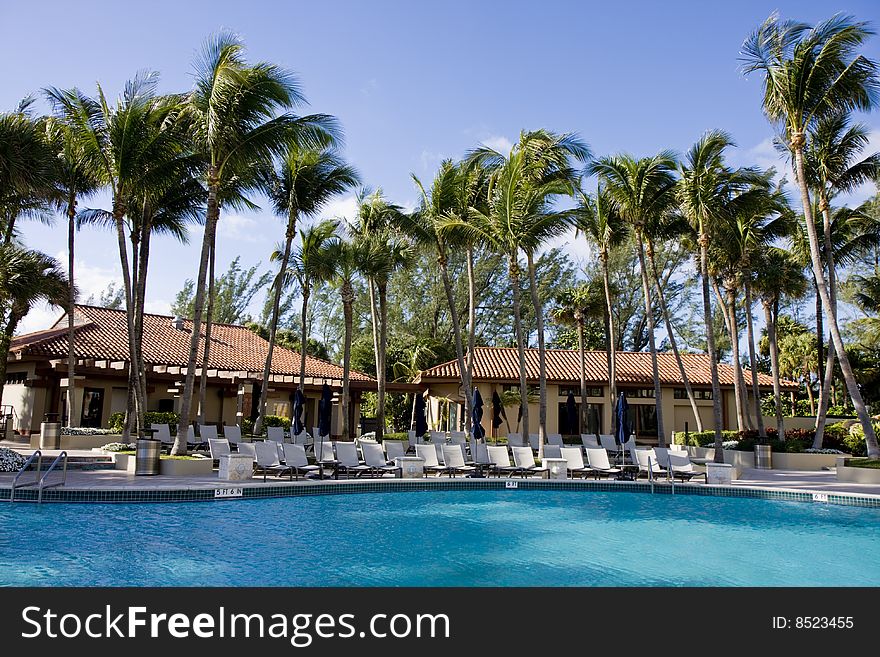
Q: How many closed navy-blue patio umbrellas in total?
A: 7